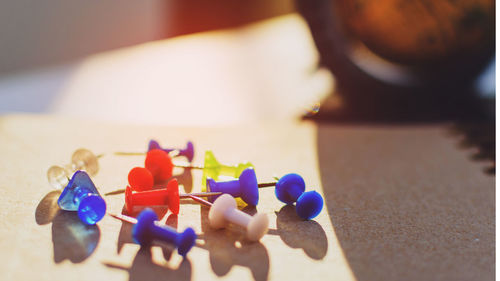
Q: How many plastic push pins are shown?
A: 10